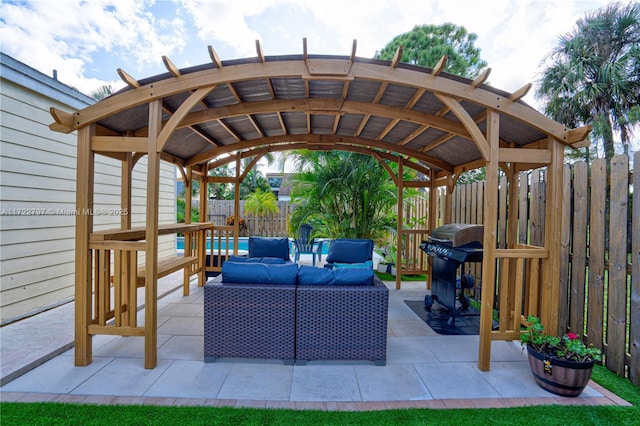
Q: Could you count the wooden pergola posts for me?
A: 12